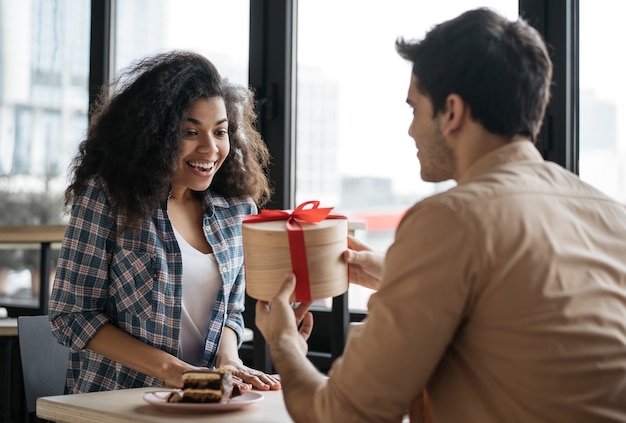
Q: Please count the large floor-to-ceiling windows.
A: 4